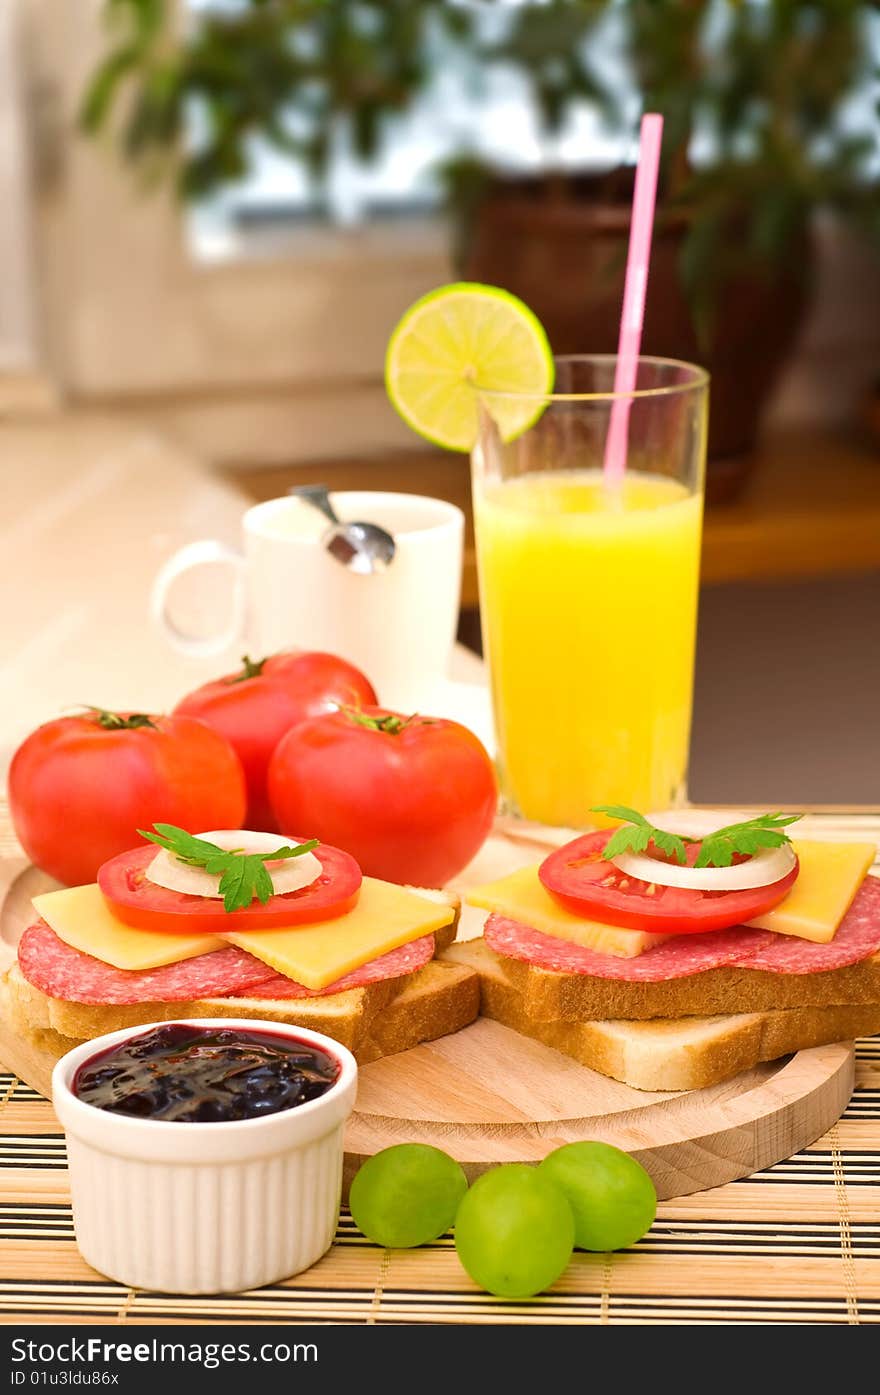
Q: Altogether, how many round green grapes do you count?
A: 3